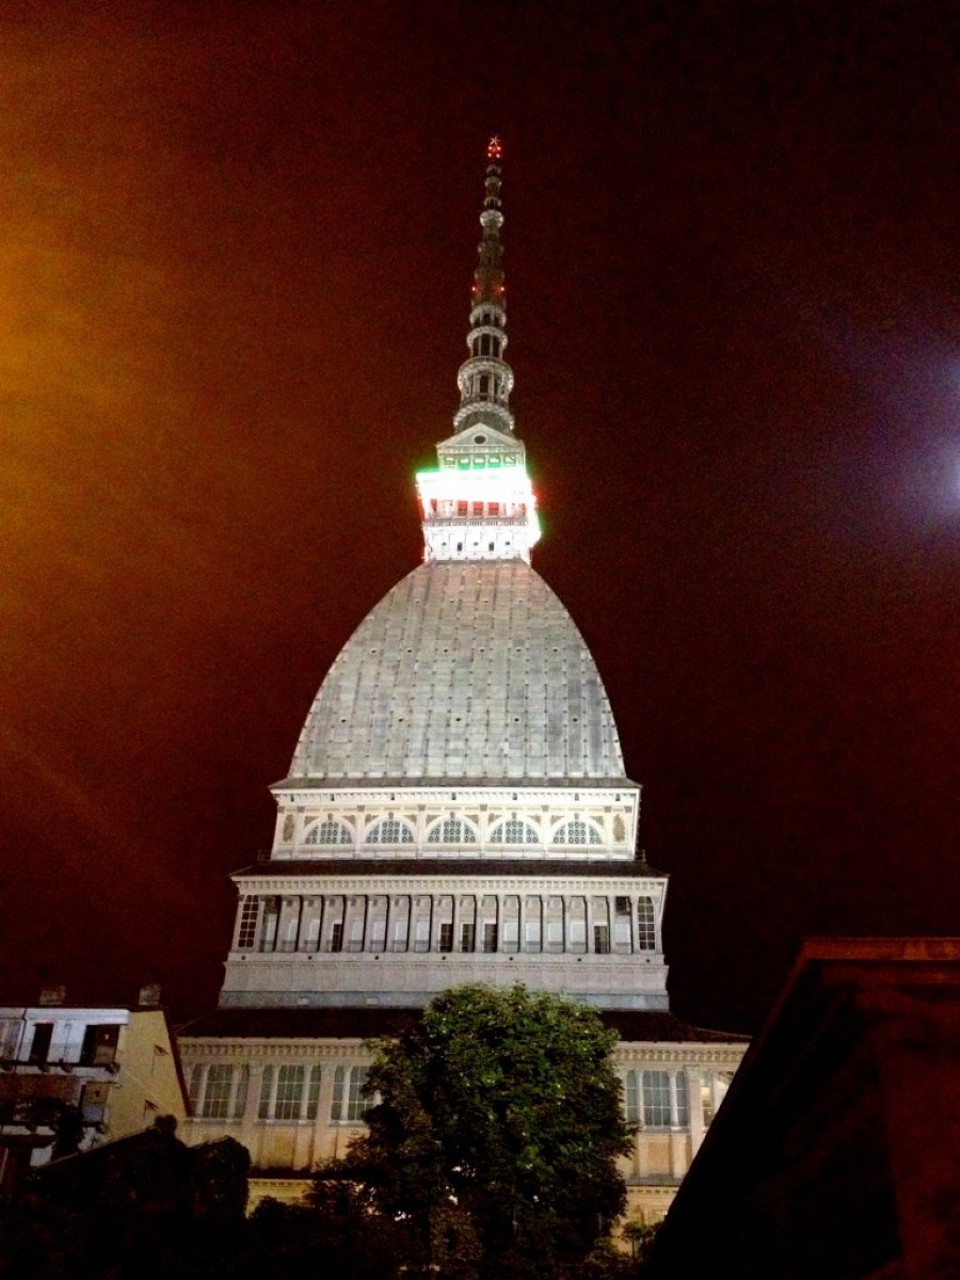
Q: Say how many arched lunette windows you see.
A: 5